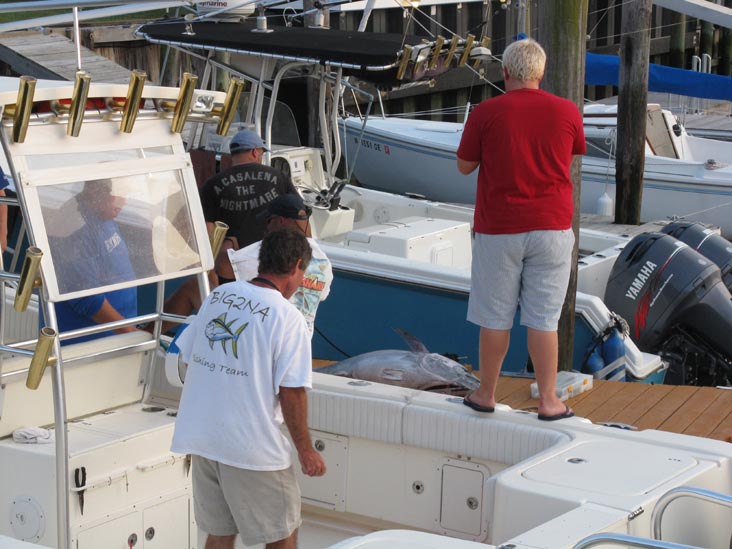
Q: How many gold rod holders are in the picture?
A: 14